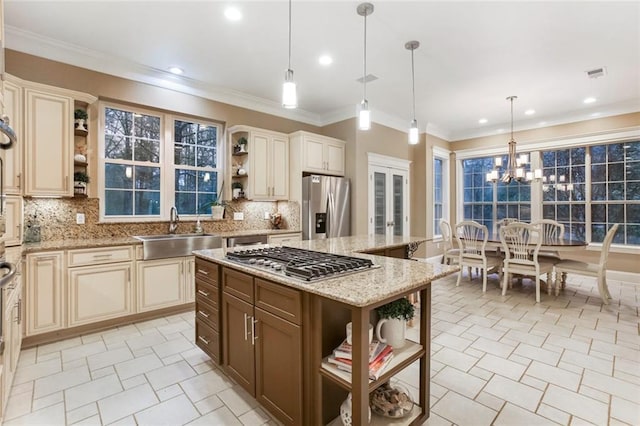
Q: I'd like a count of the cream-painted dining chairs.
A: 6